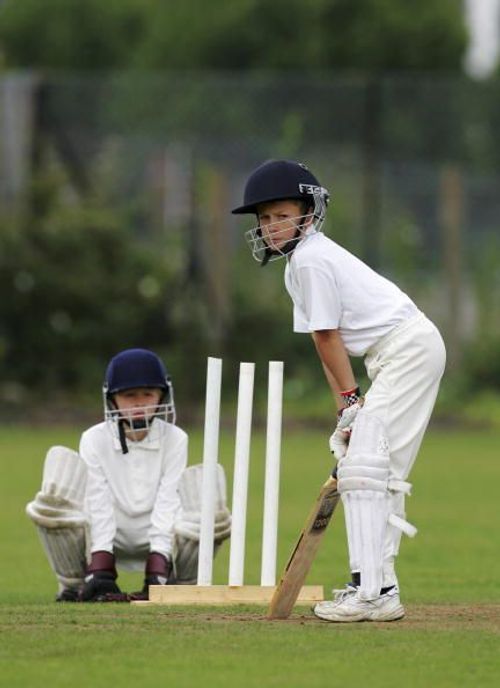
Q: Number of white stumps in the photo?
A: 3